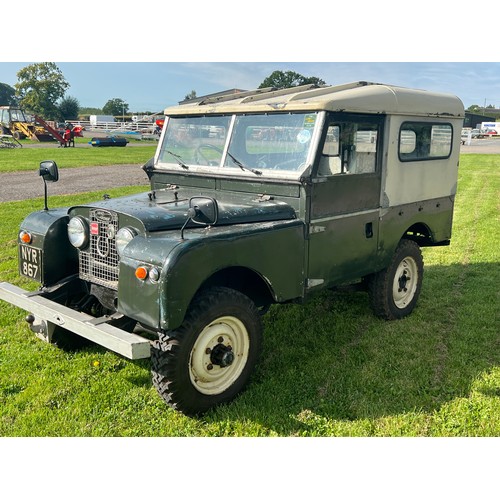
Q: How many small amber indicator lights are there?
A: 2